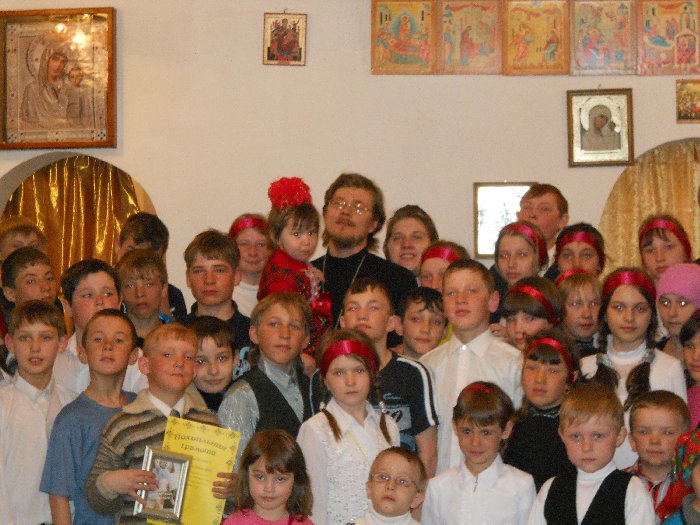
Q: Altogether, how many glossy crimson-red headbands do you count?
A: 11